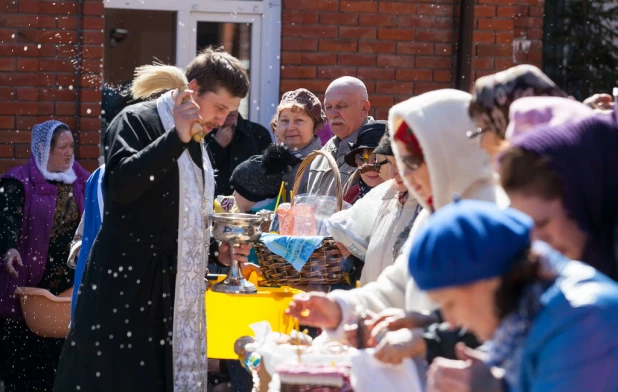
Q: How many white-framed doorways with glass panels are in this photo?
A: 1